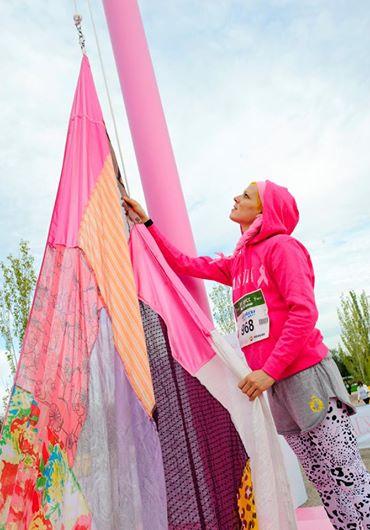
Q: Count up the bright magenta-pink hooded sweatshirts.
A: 1